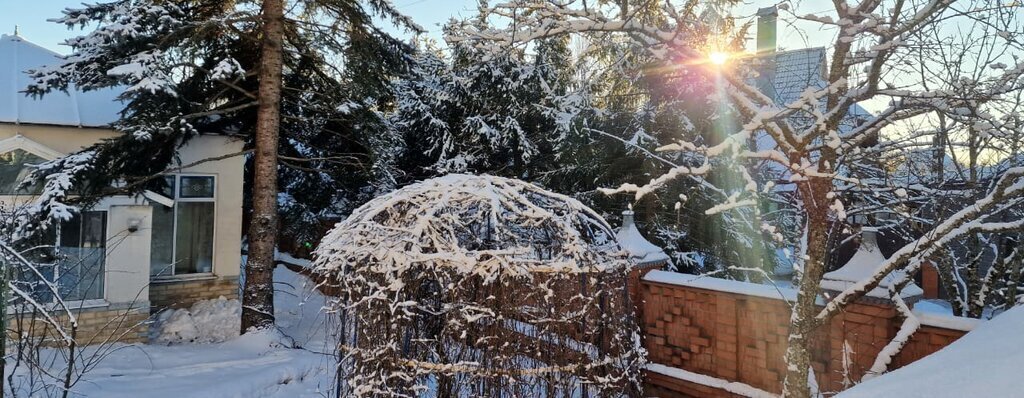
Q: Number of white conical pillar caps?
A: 2